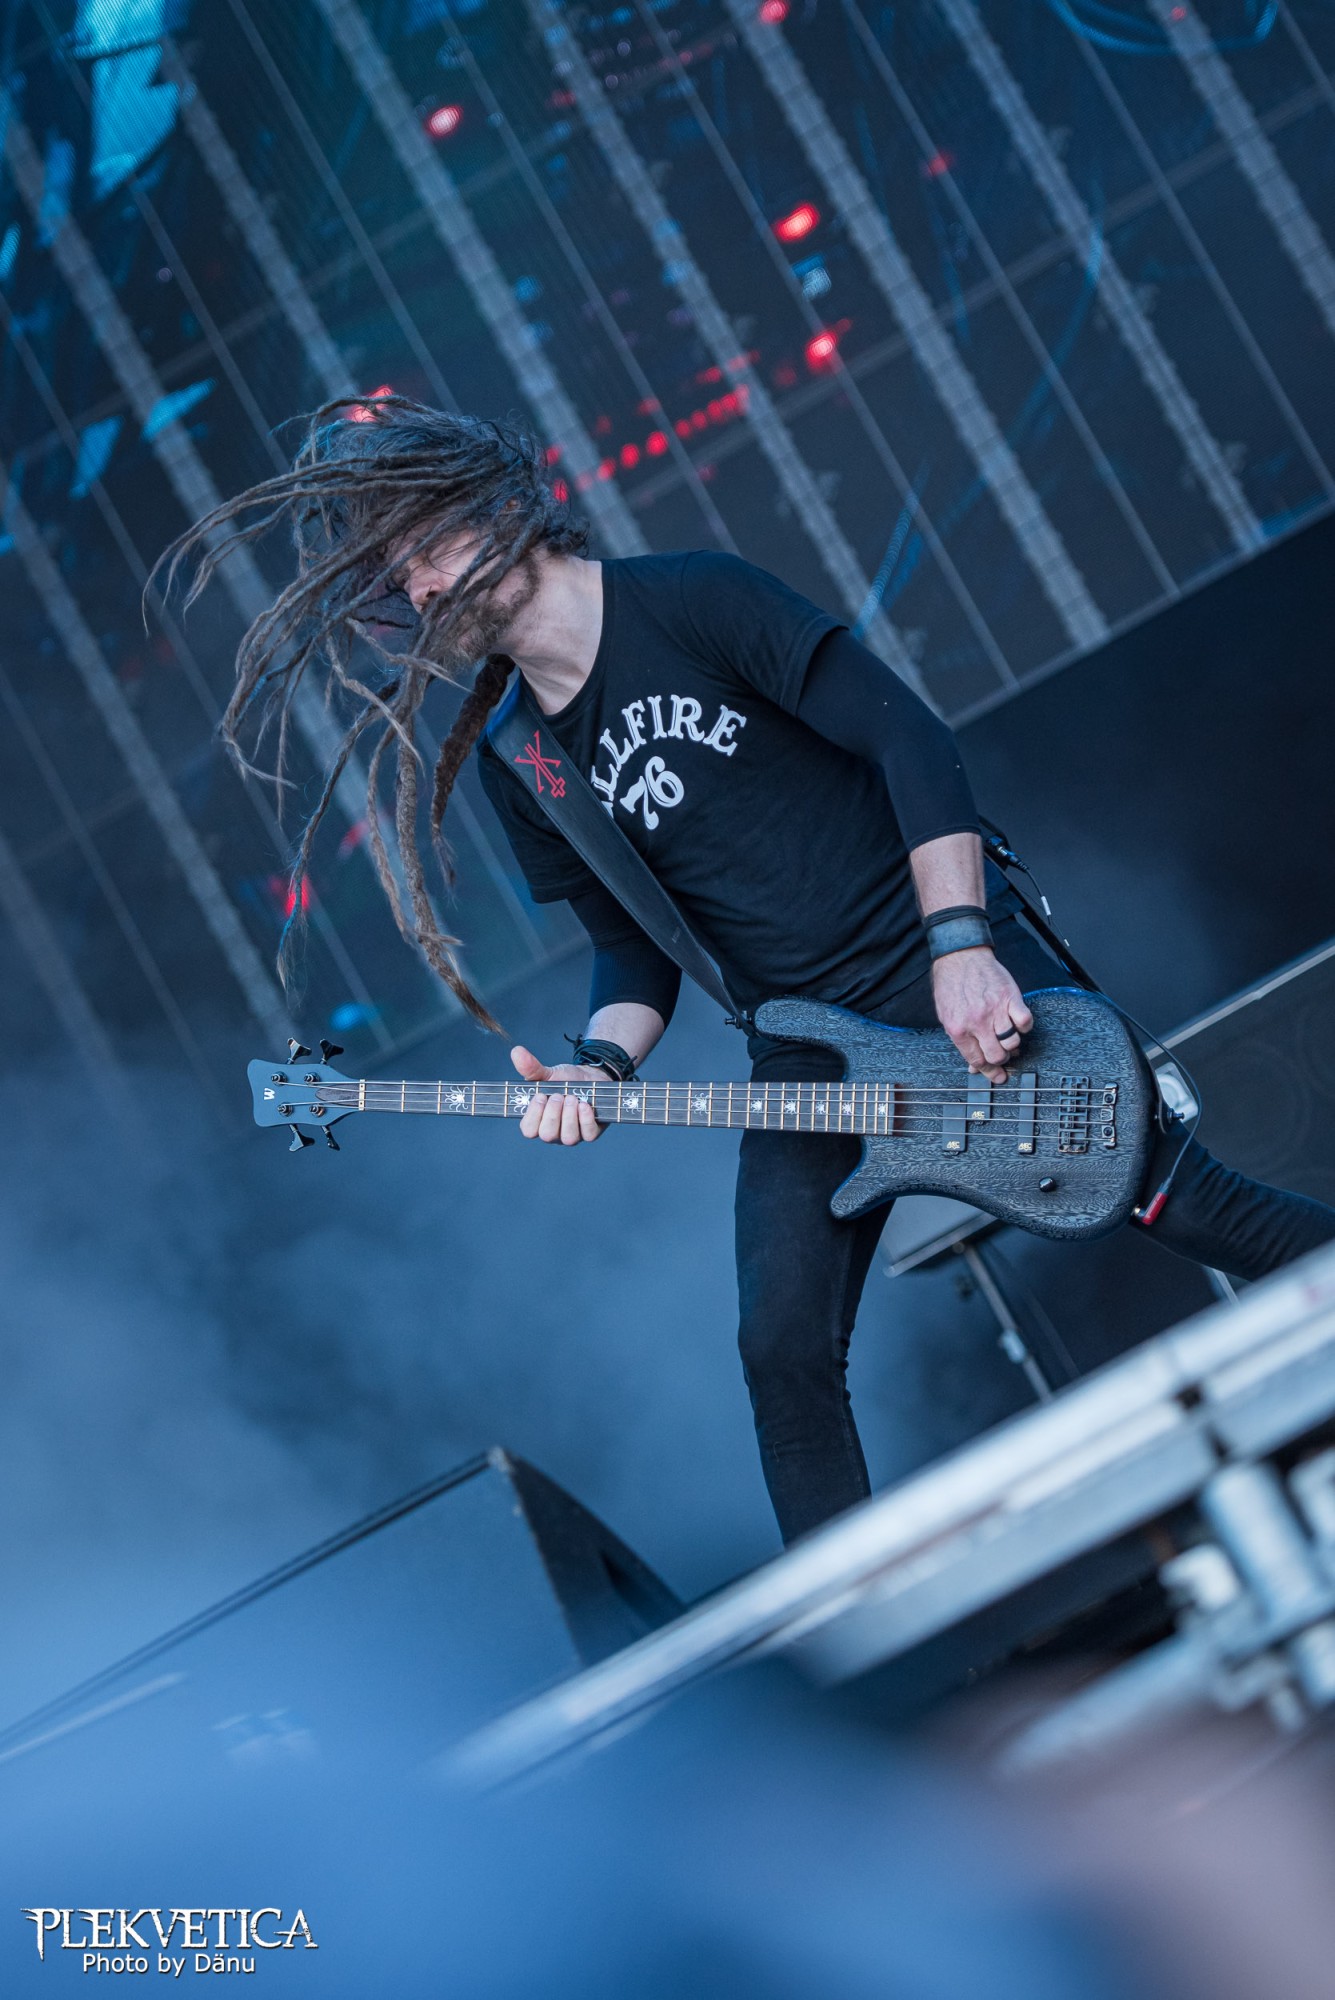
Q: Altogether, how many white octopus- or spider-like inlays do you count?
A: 10